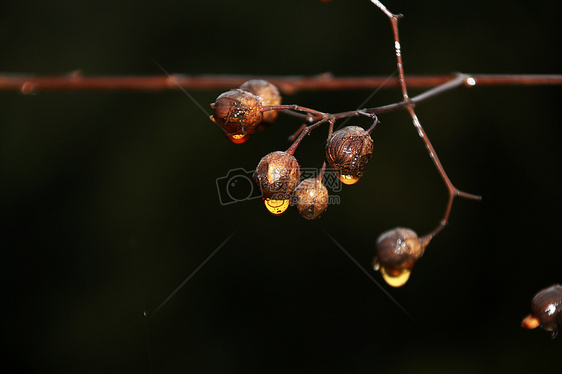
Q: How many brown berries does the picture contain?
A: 7